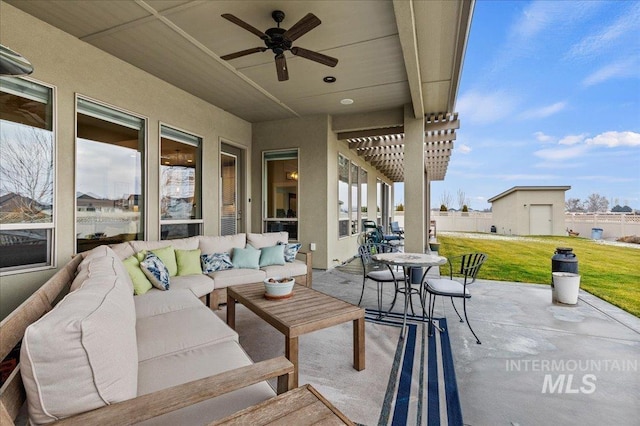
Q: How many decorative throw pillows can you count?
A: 8